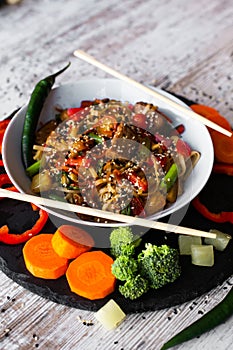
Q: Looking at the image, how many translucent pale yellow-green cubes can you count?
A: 4